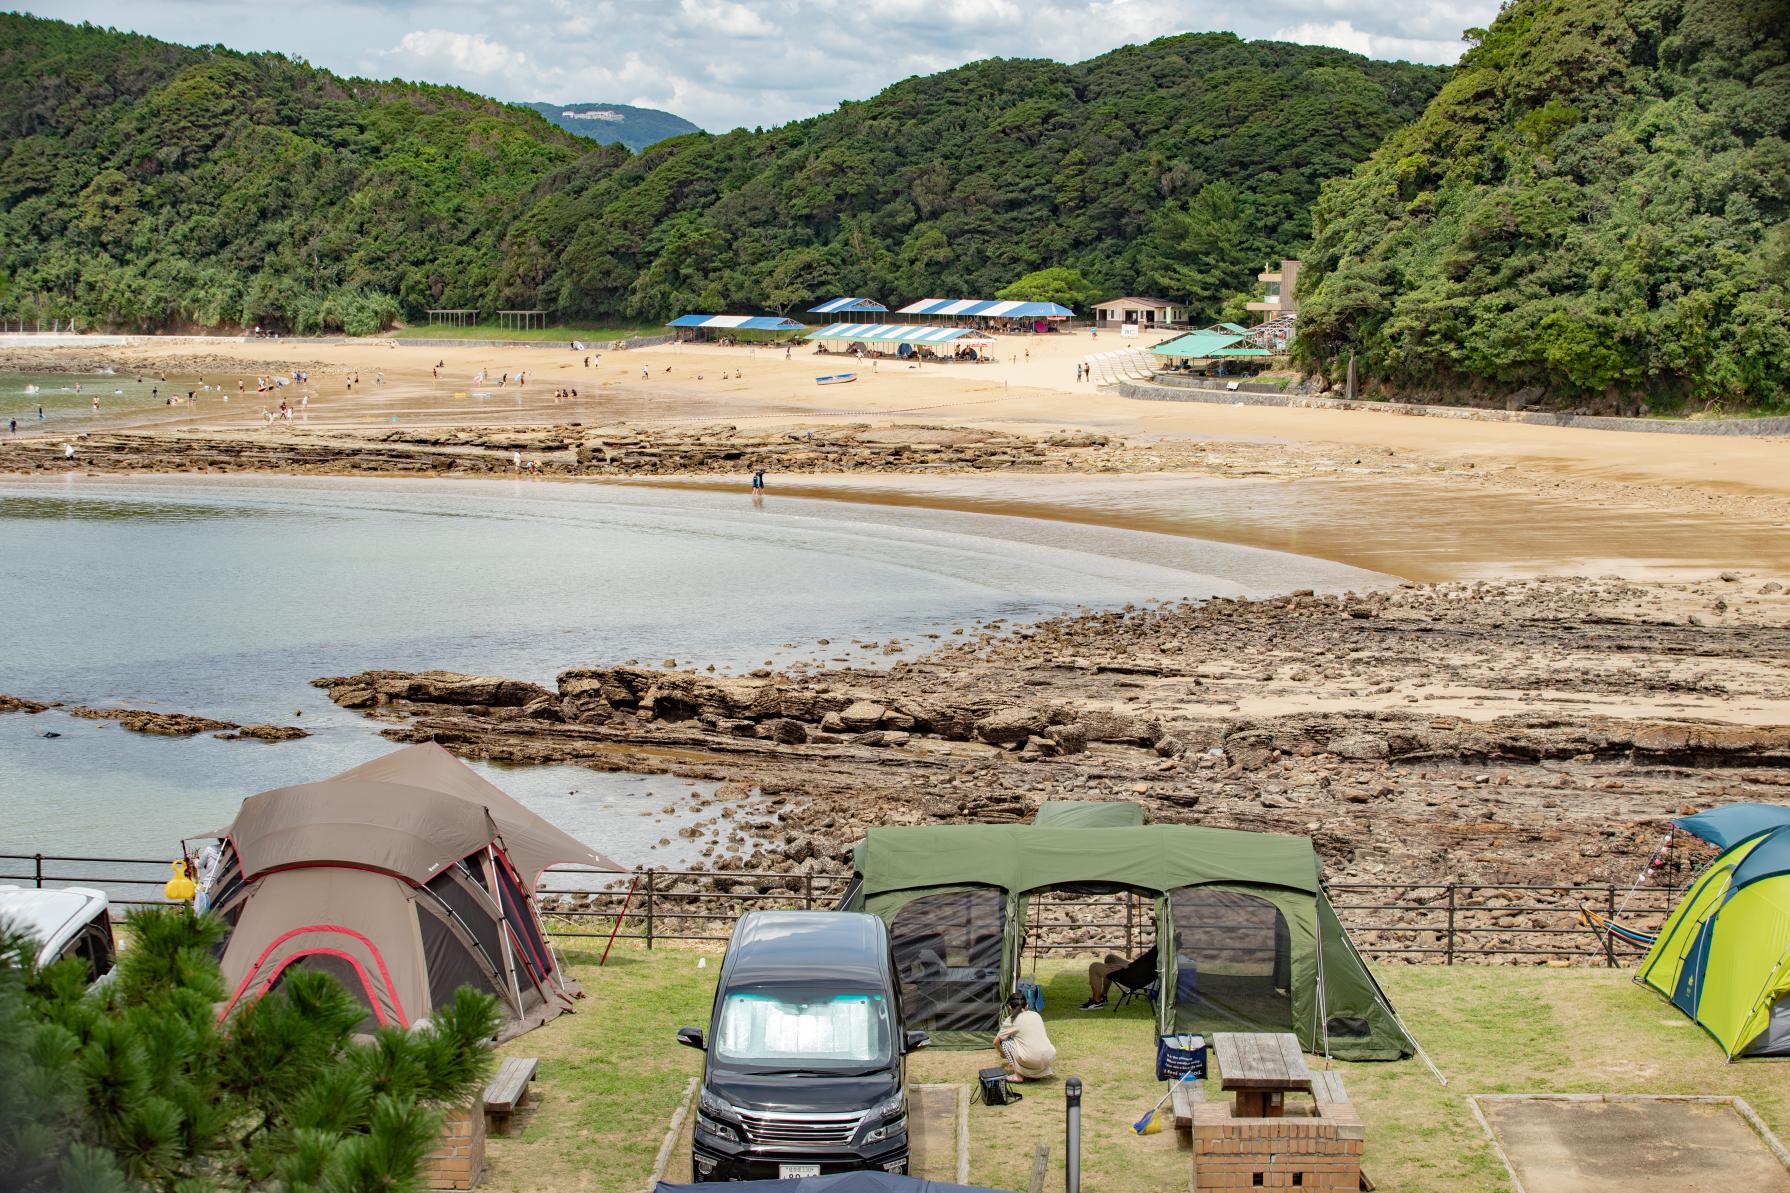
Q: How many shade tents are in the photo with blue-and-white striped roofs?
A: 4